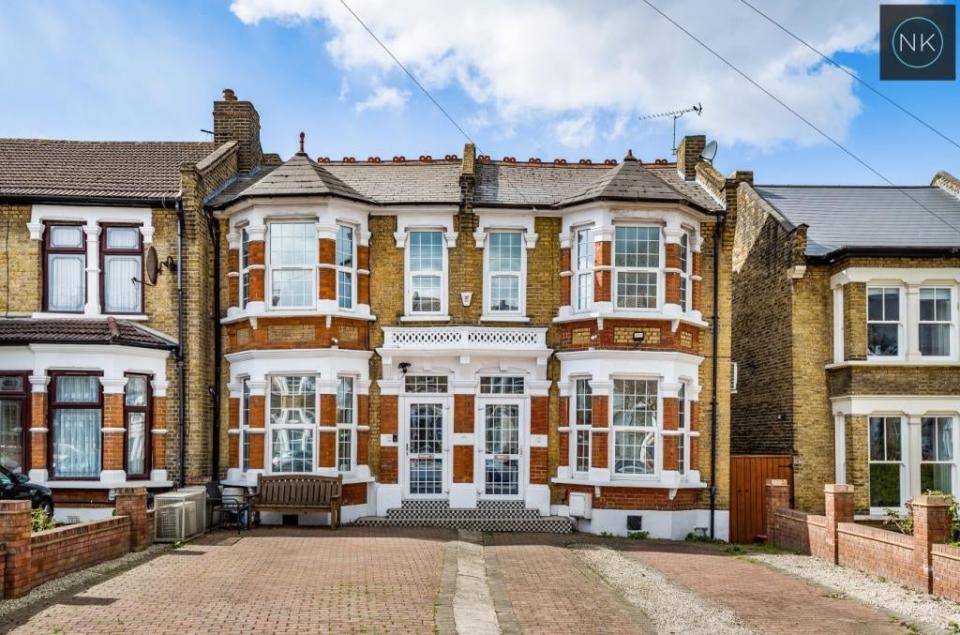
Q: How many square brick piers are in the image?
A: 5